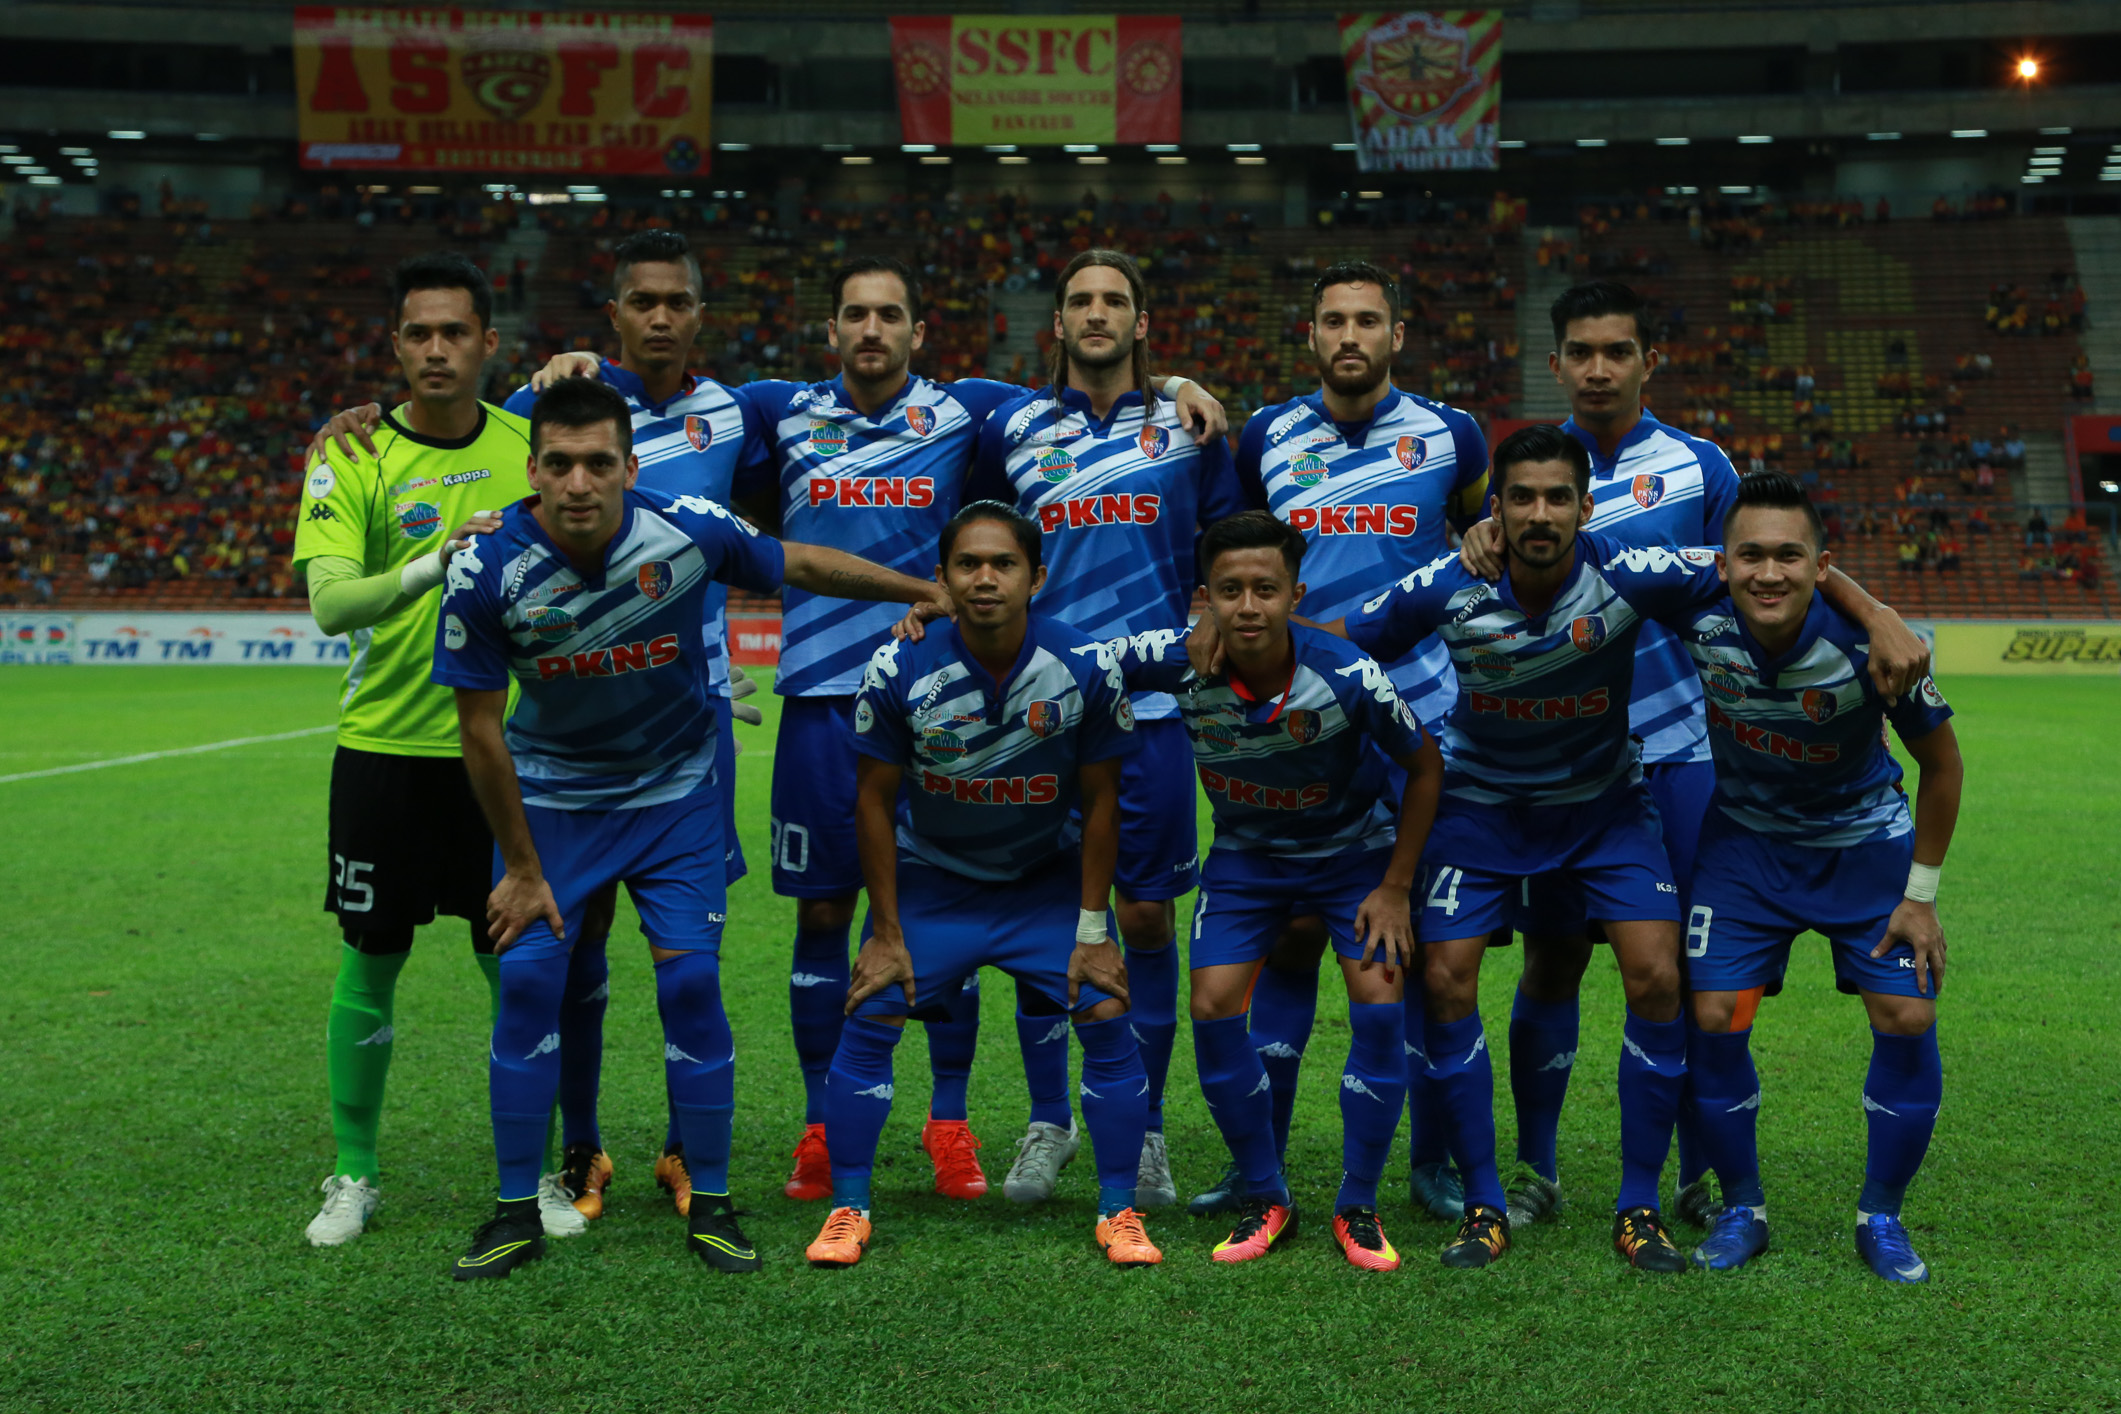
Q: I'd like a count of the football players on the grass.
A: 11